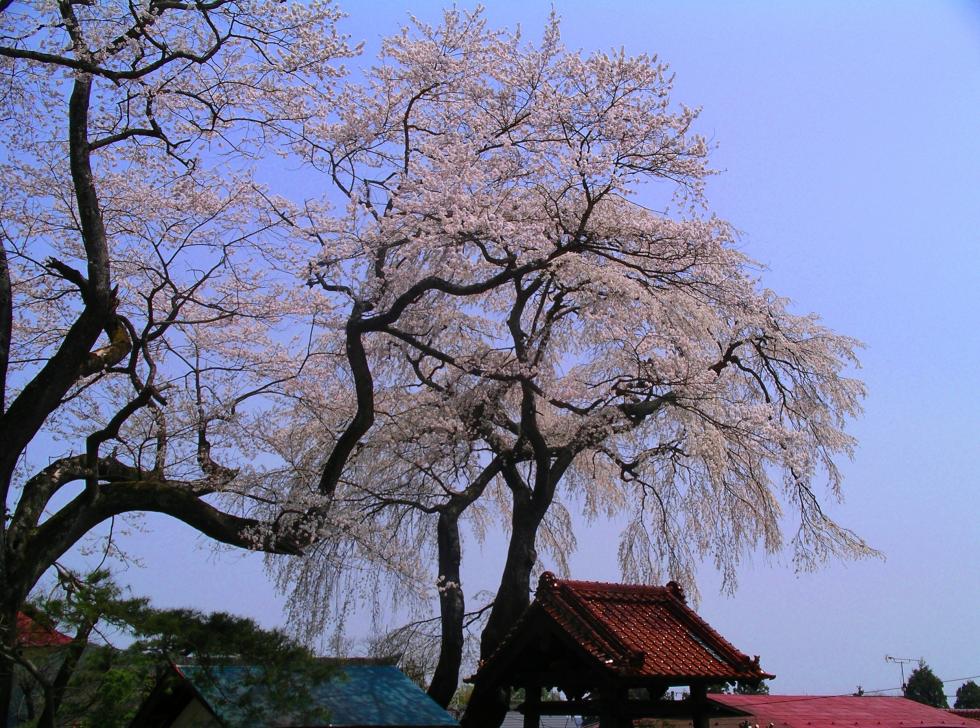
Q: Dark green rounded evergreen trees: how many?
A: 2